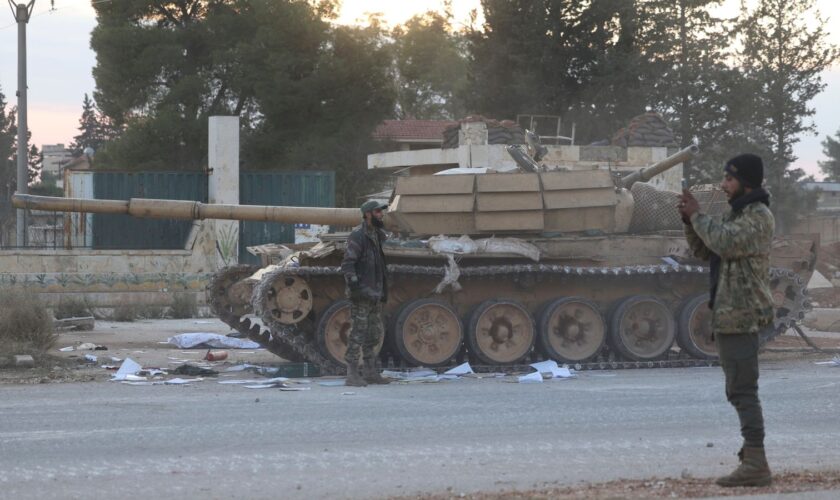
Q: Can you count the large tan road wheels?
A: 6